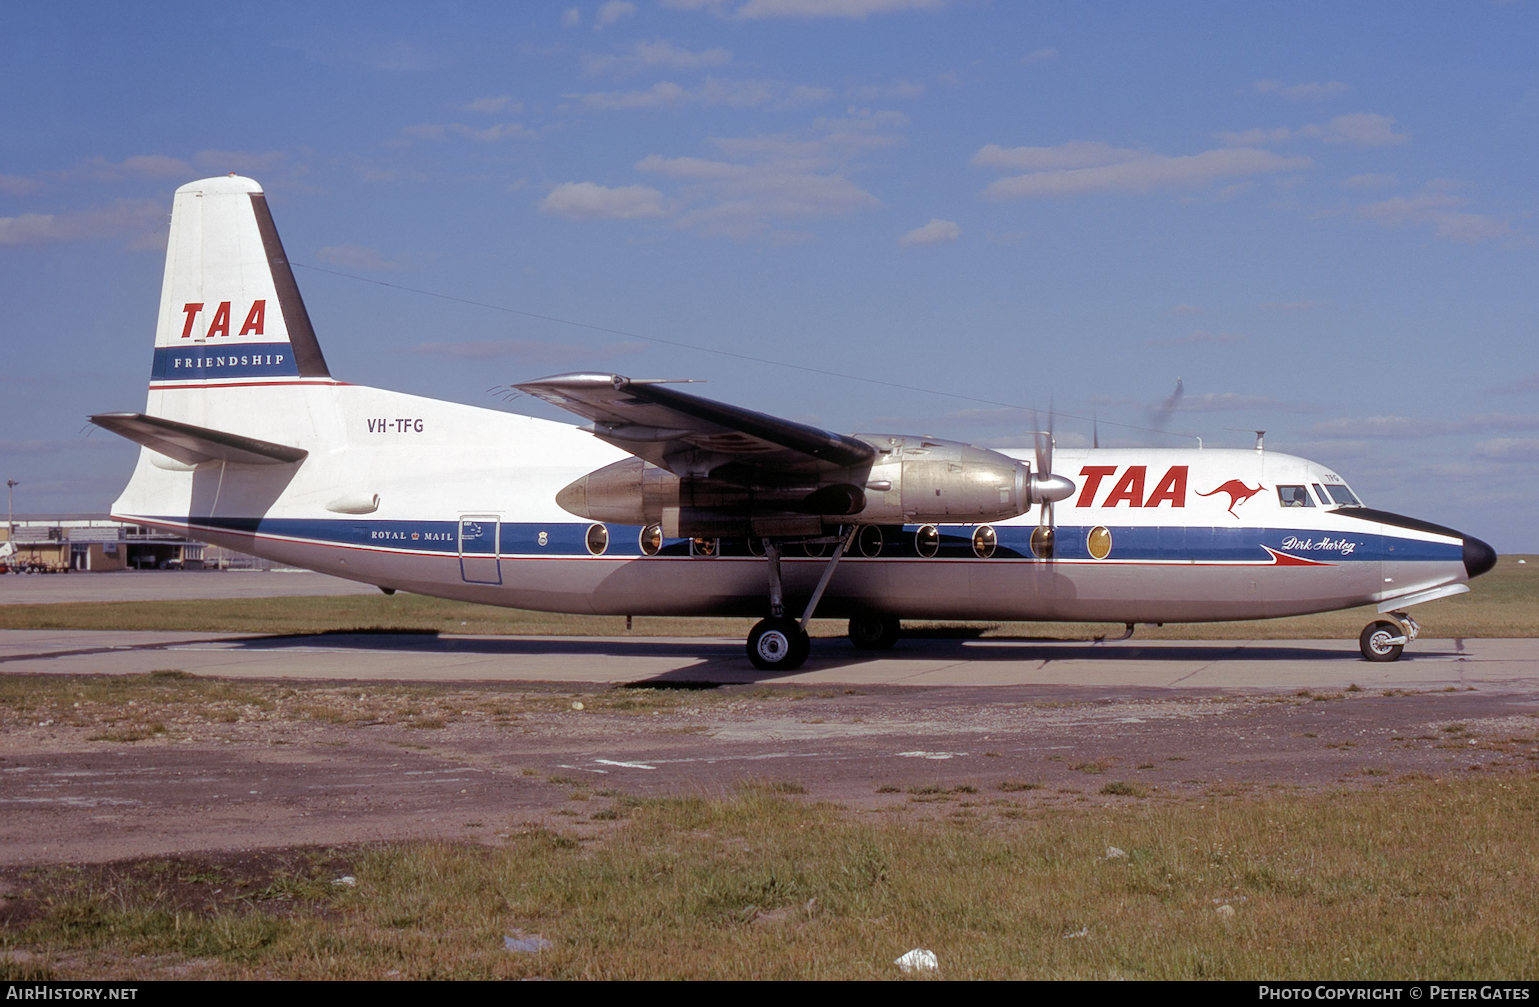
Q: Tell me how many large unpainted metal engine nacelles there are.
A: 1